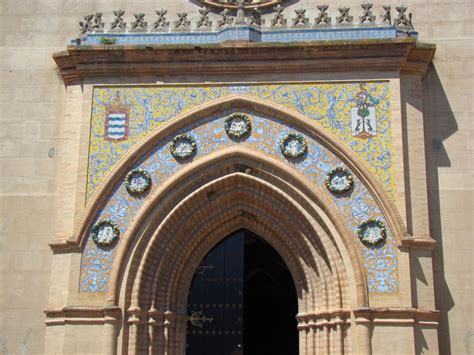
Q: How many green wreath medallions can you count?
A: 7